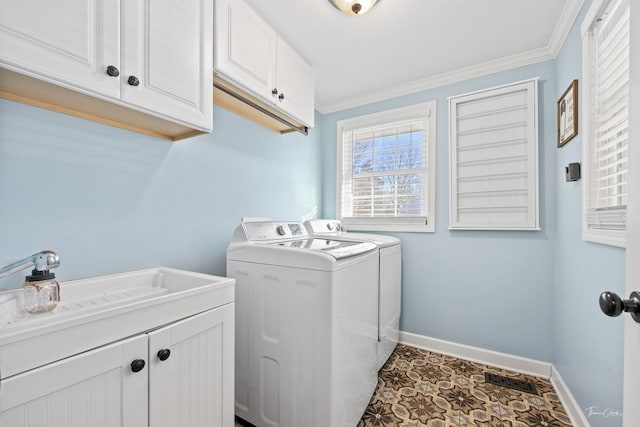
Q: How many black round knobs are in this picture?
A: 7